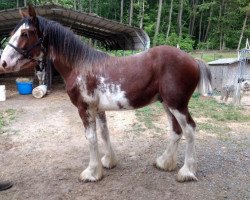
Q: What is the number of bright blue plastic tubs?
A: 1